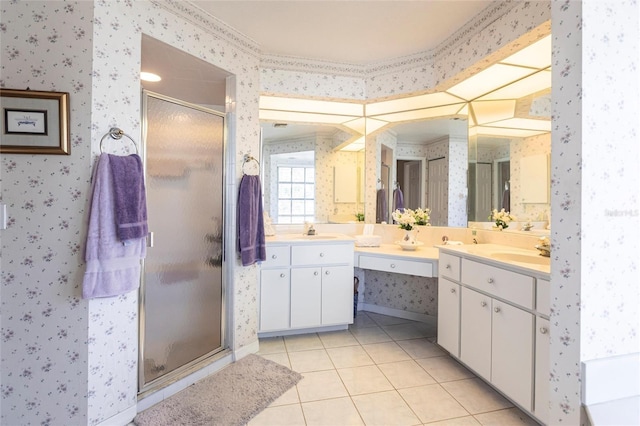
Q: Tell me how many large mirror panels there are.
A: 3